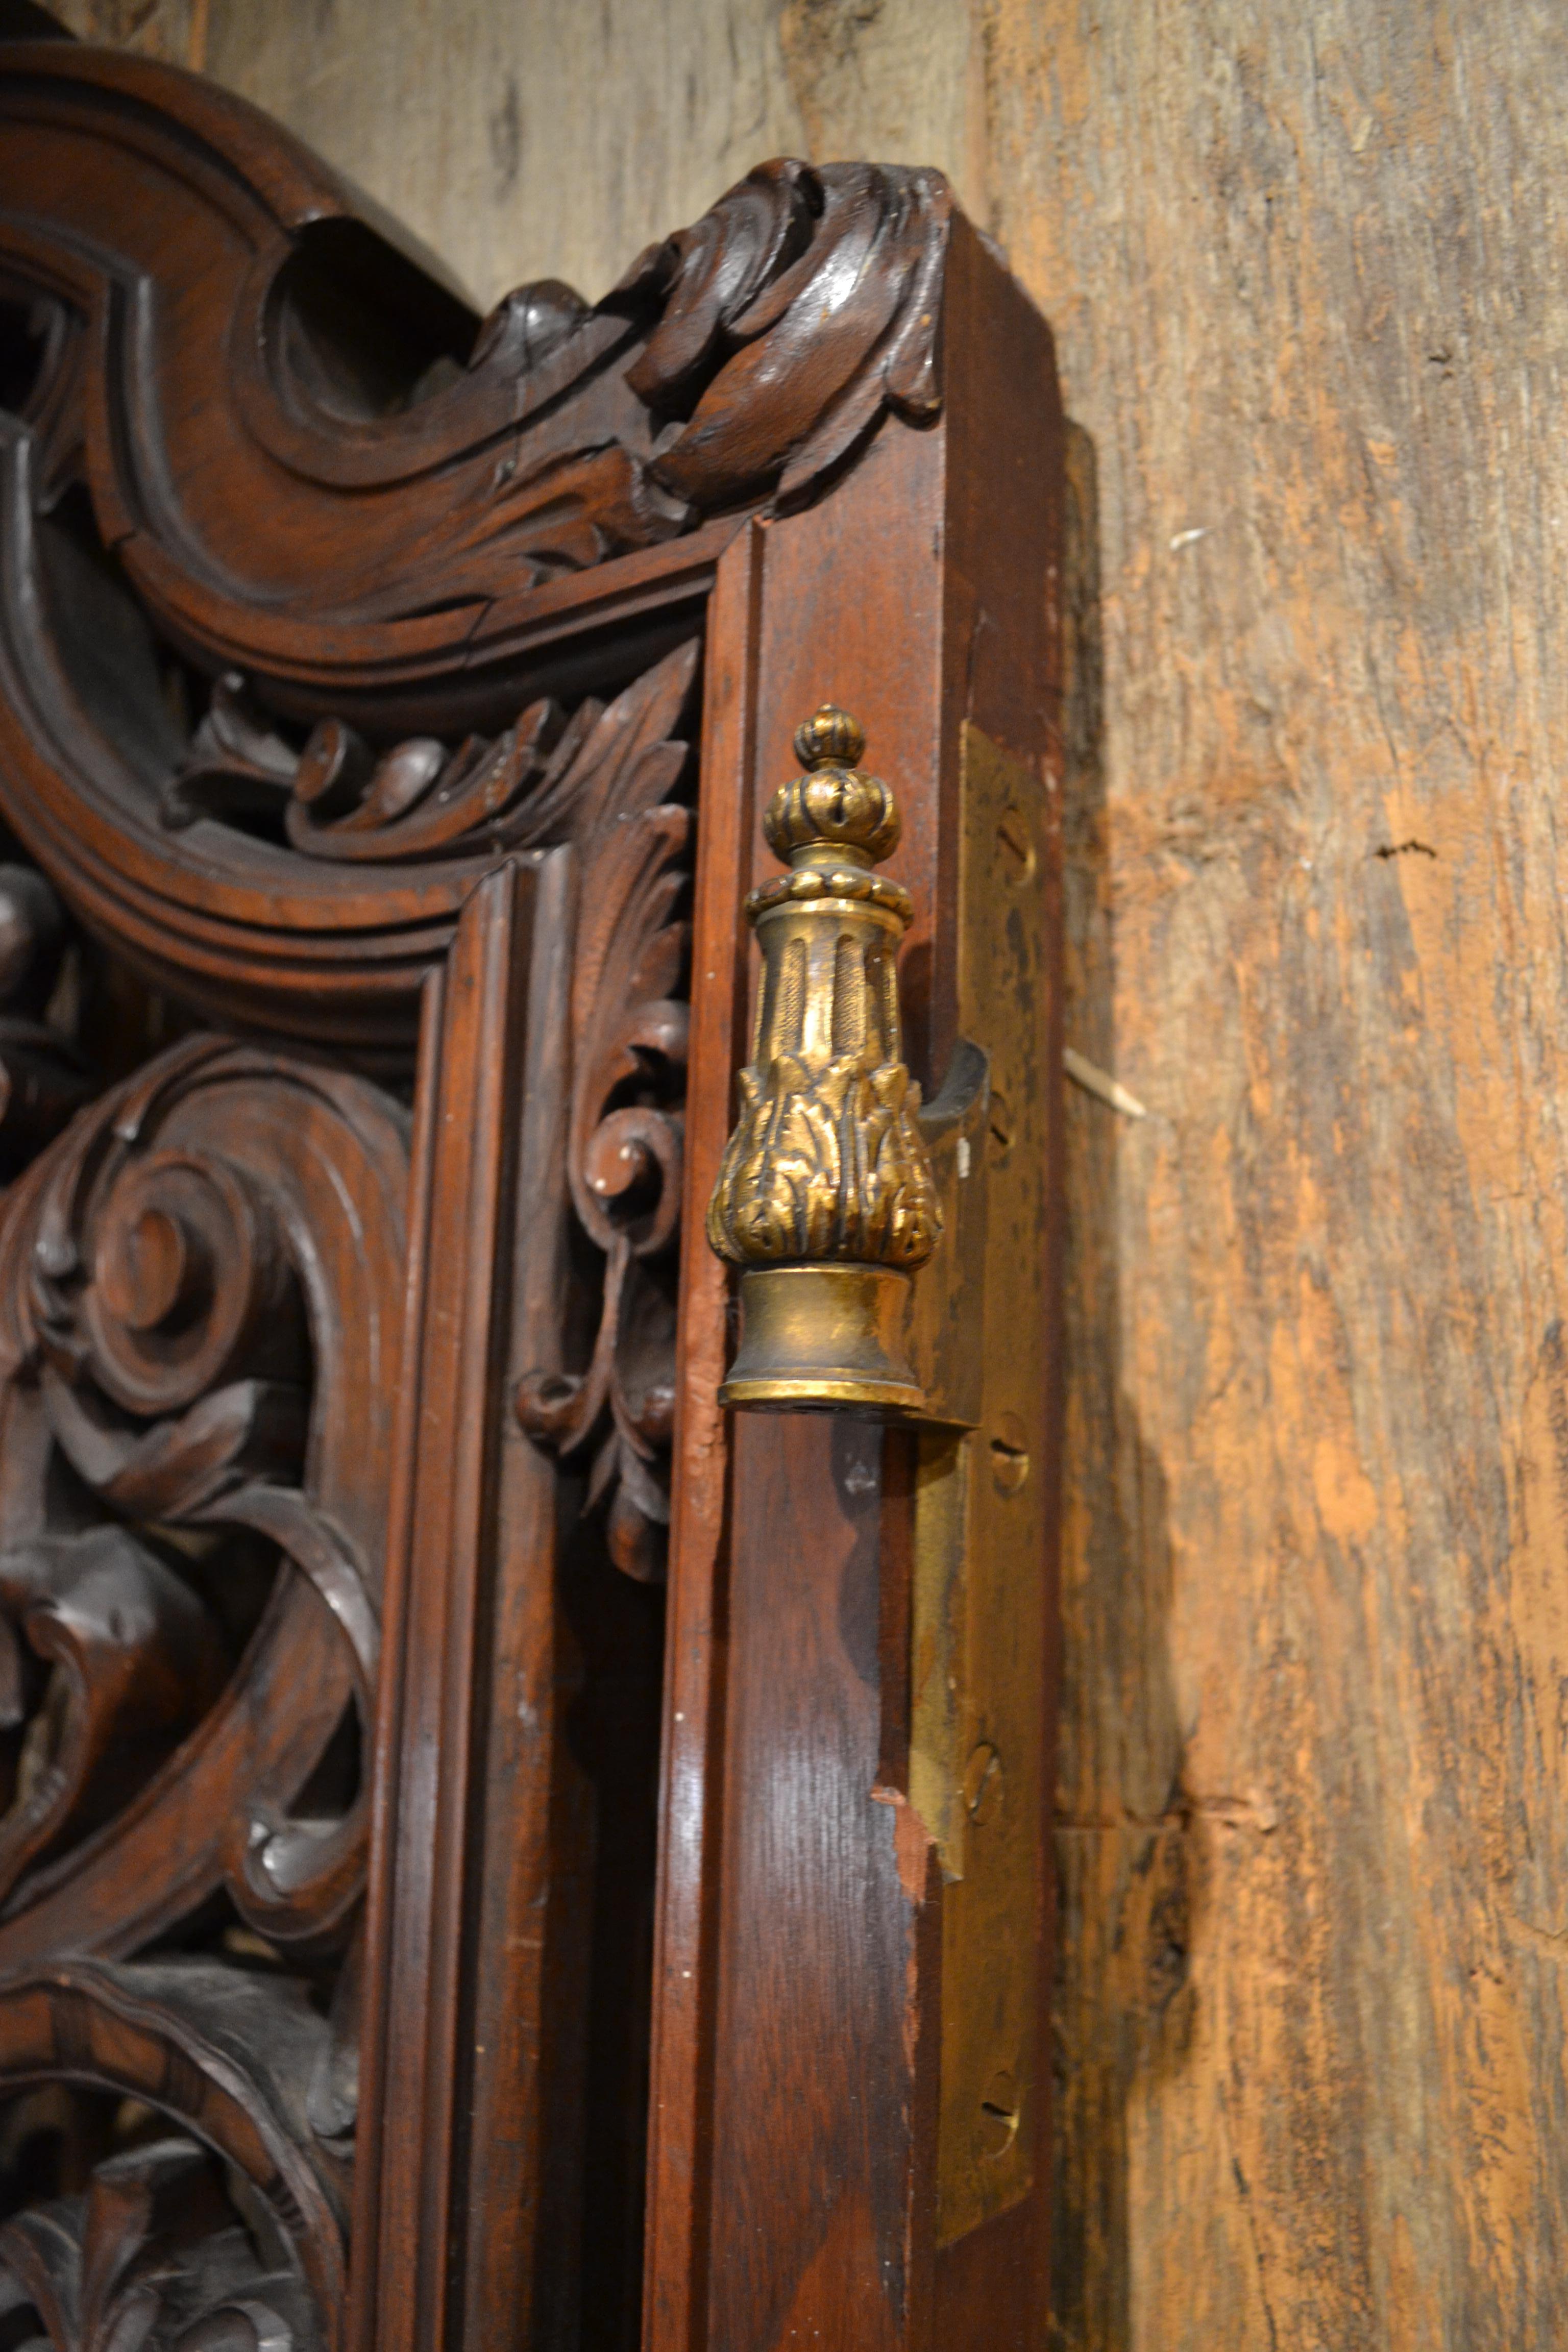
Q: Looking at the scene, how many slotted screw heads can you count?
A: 5